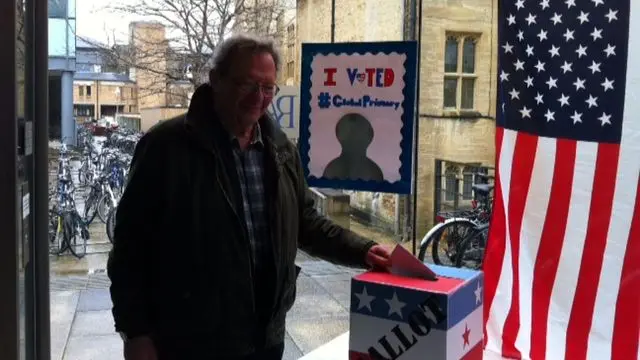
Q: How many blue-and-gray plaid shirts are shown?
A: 1